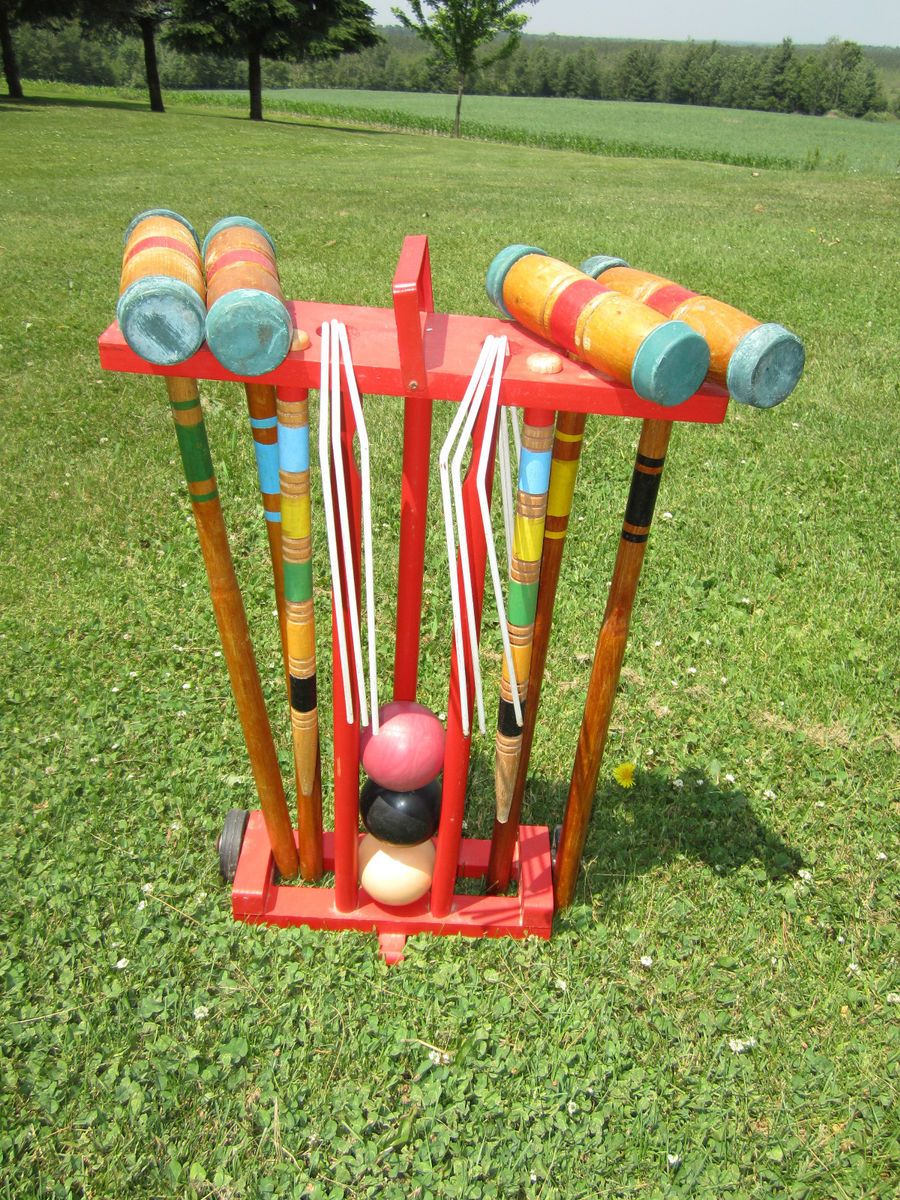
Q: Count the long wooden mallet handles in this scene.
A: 4